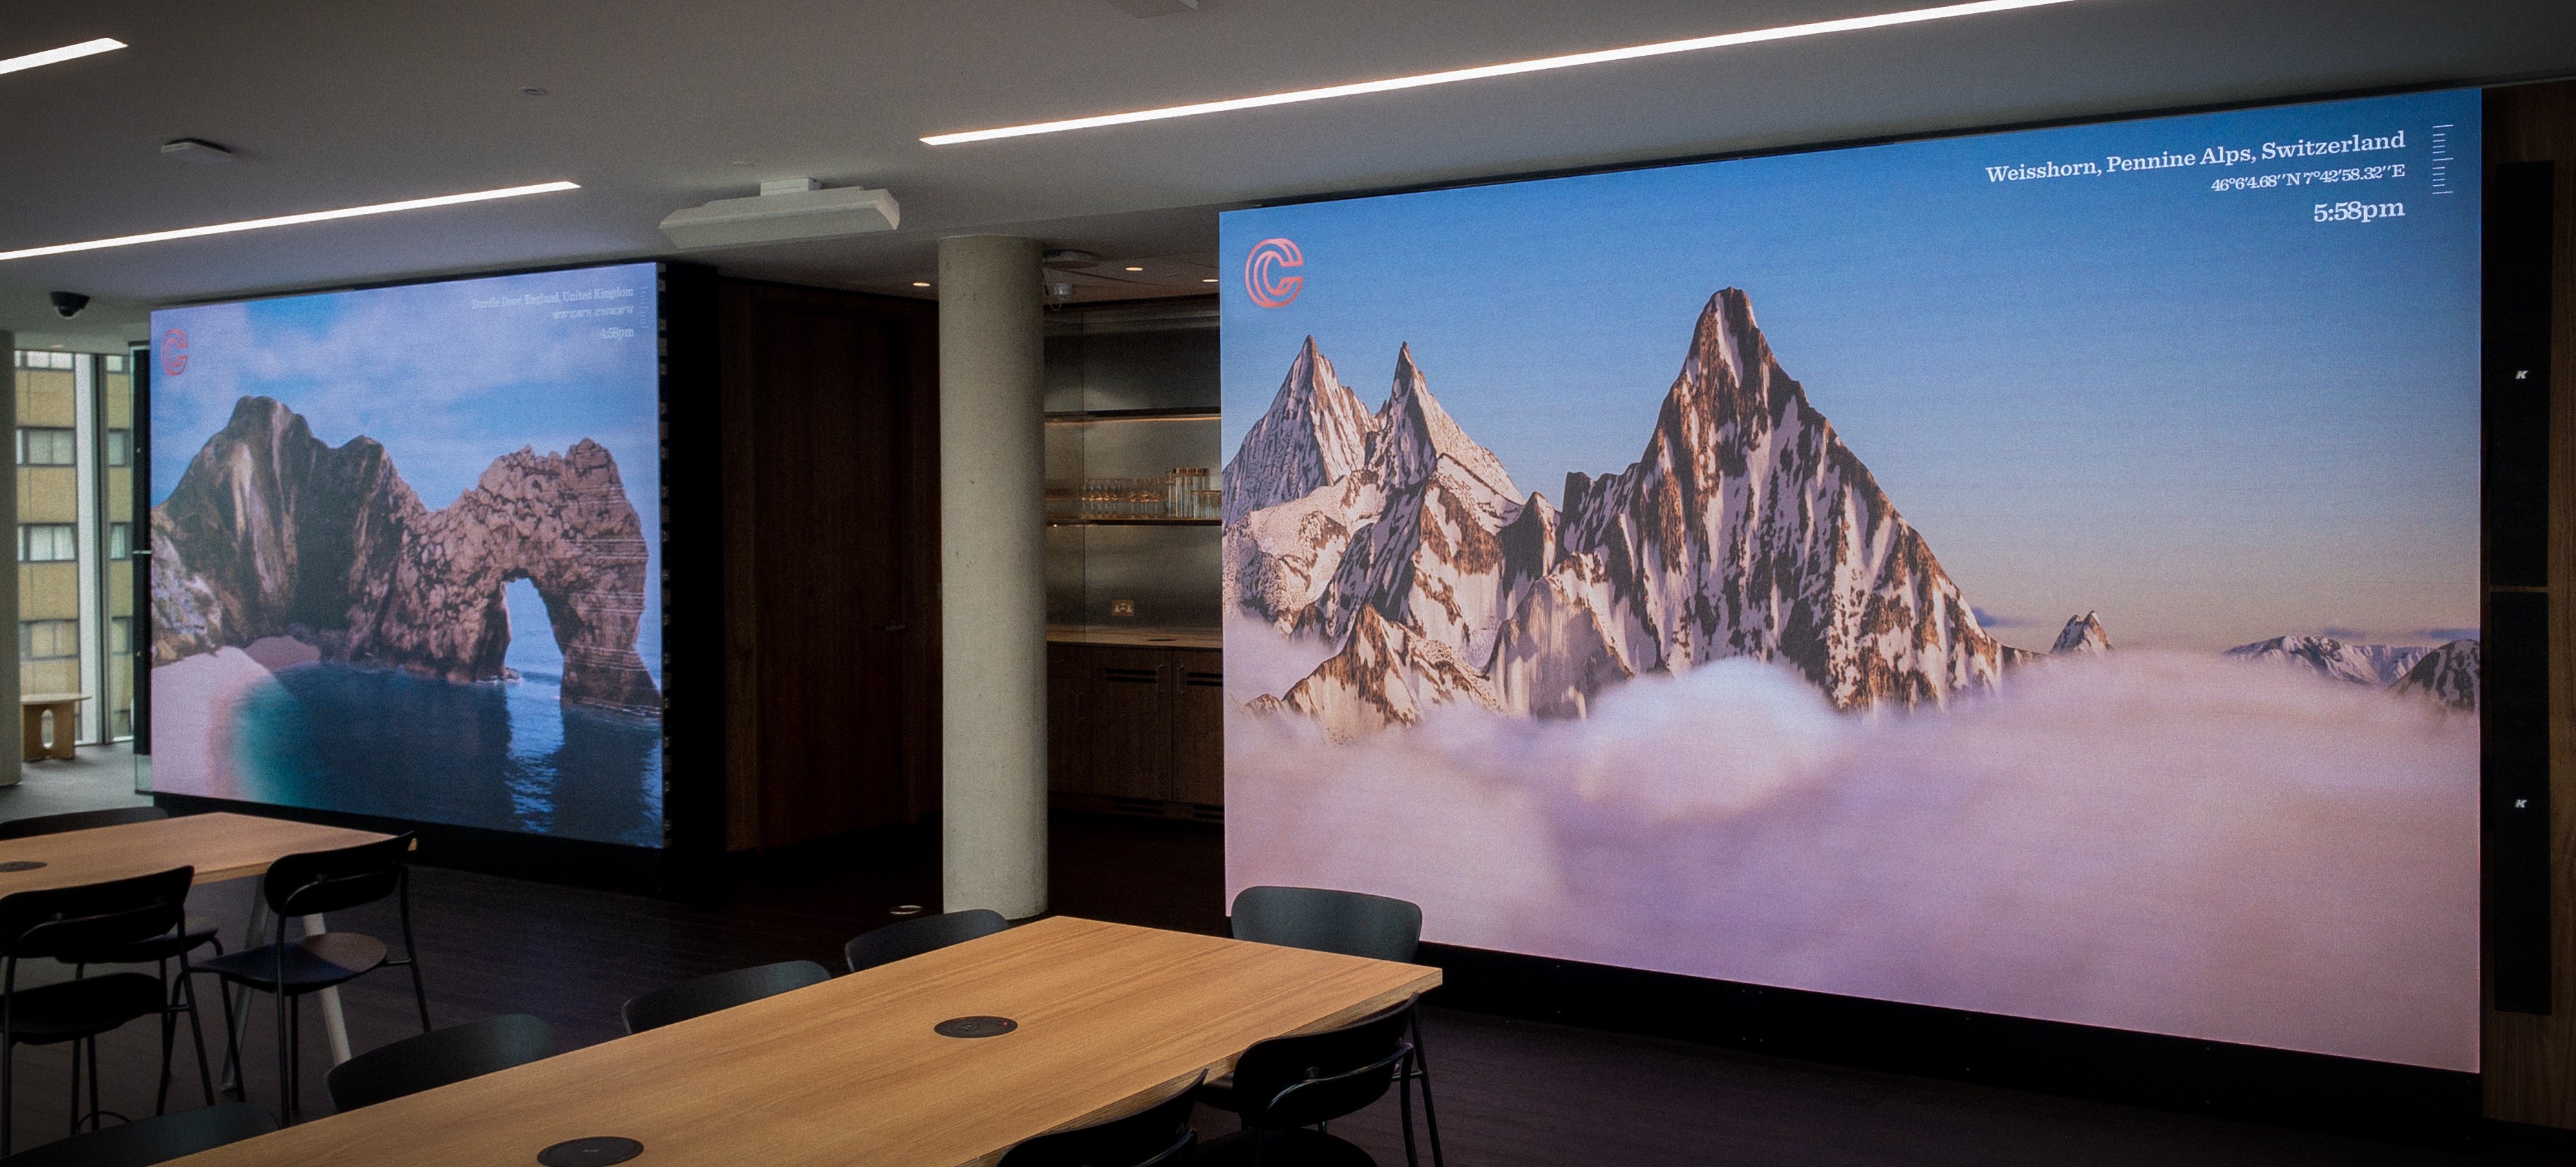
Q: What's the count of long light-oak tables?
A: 2